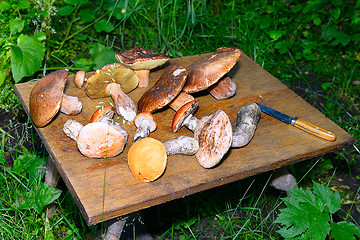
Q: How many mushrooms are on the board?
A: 12